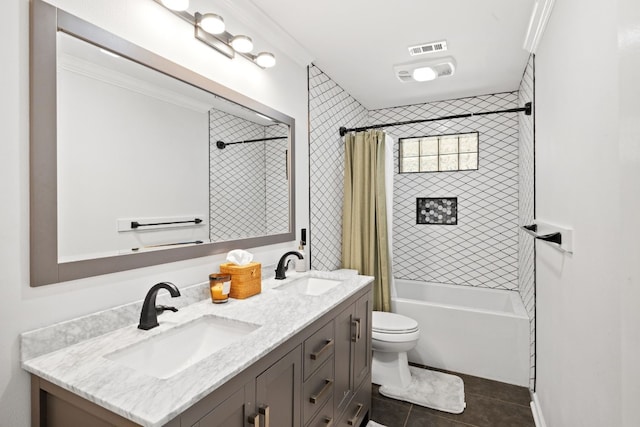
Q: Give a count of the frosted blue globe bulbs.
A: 0